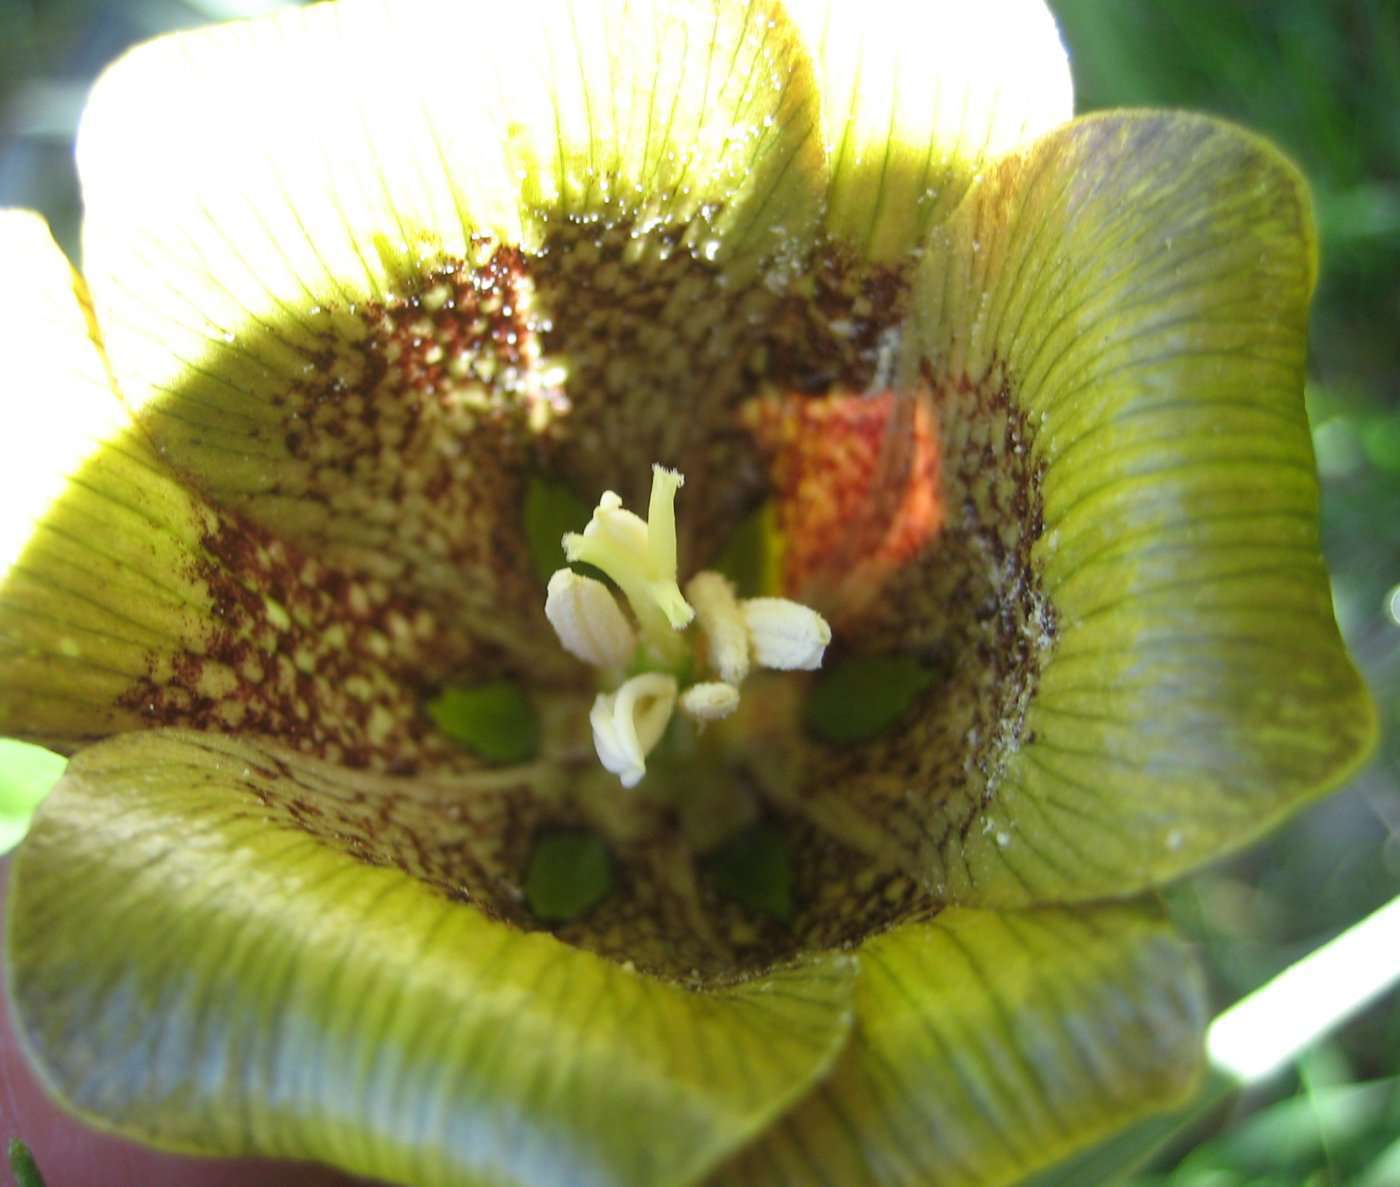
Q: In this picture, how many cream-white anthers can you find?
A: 6